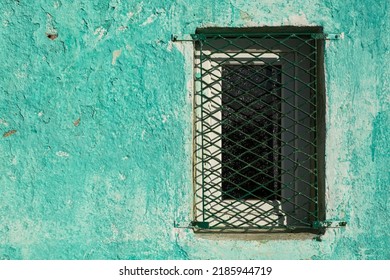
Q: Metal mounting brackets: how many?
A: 4